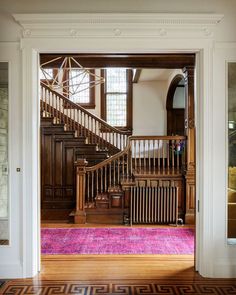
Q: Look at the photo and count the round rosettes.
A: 5